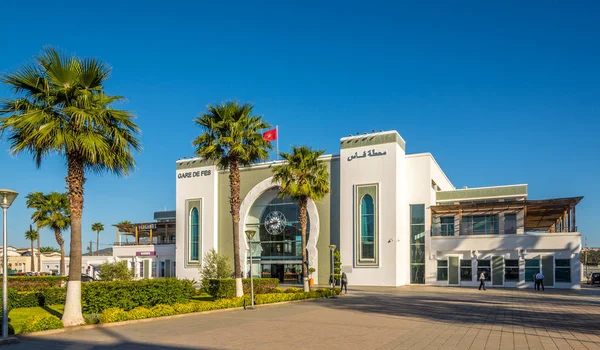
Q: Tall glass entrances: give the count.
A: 1